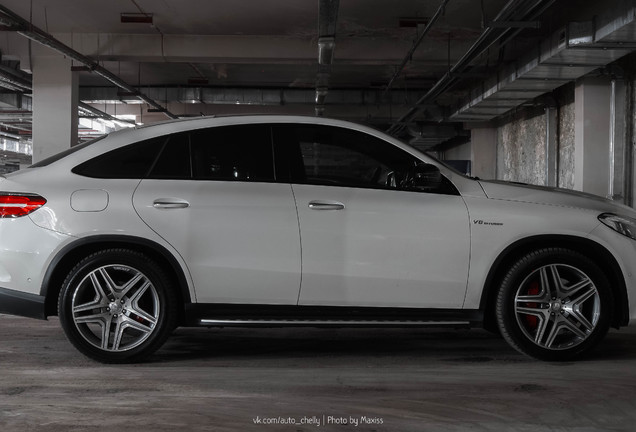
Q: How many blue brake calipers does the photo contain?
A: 0